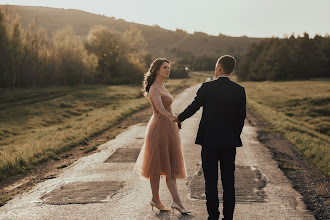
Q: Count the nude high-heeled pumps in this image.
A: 2